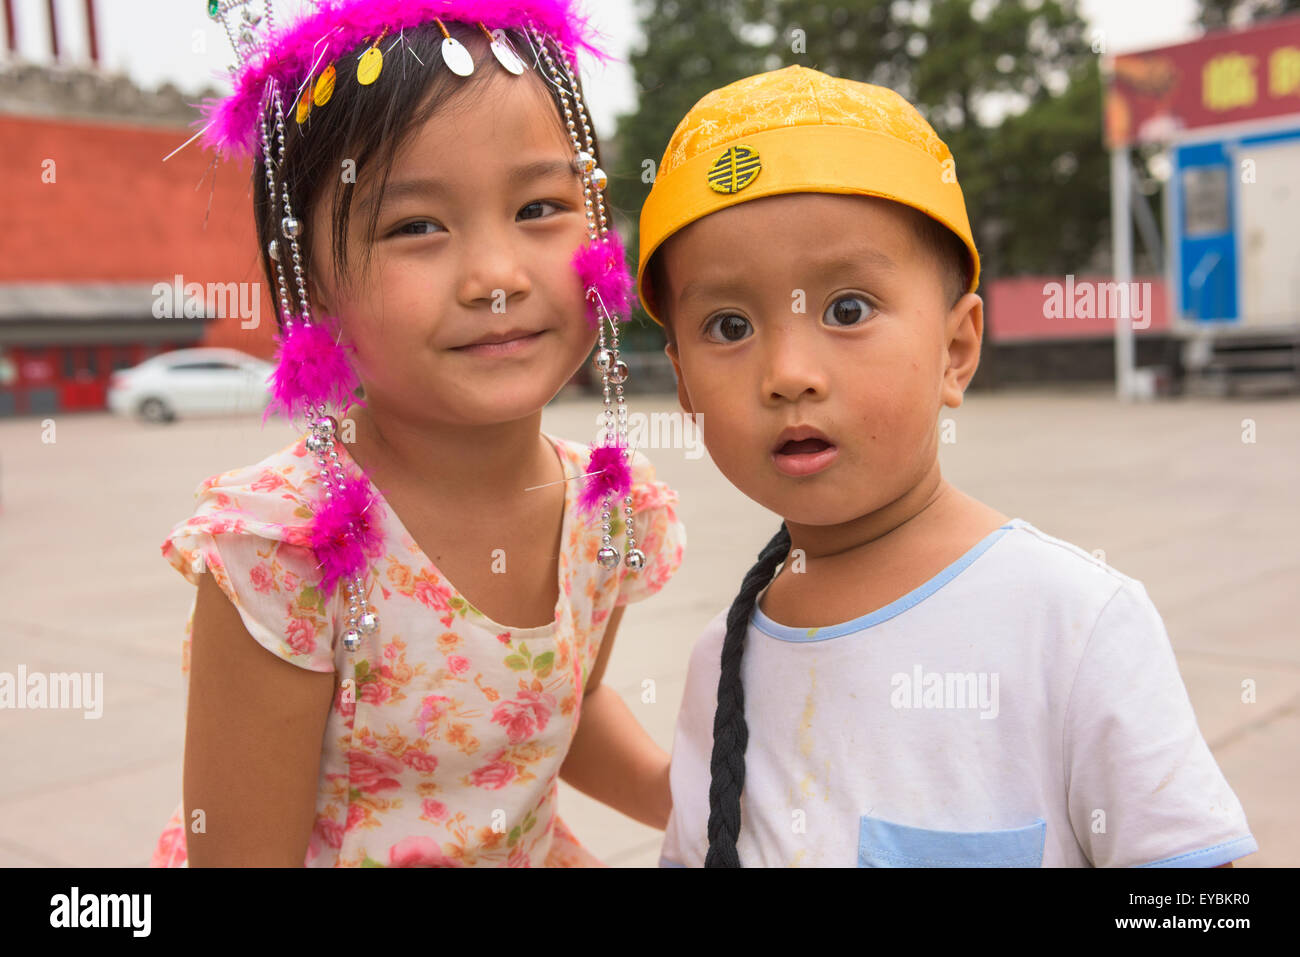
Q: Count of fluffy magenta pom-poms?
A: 4